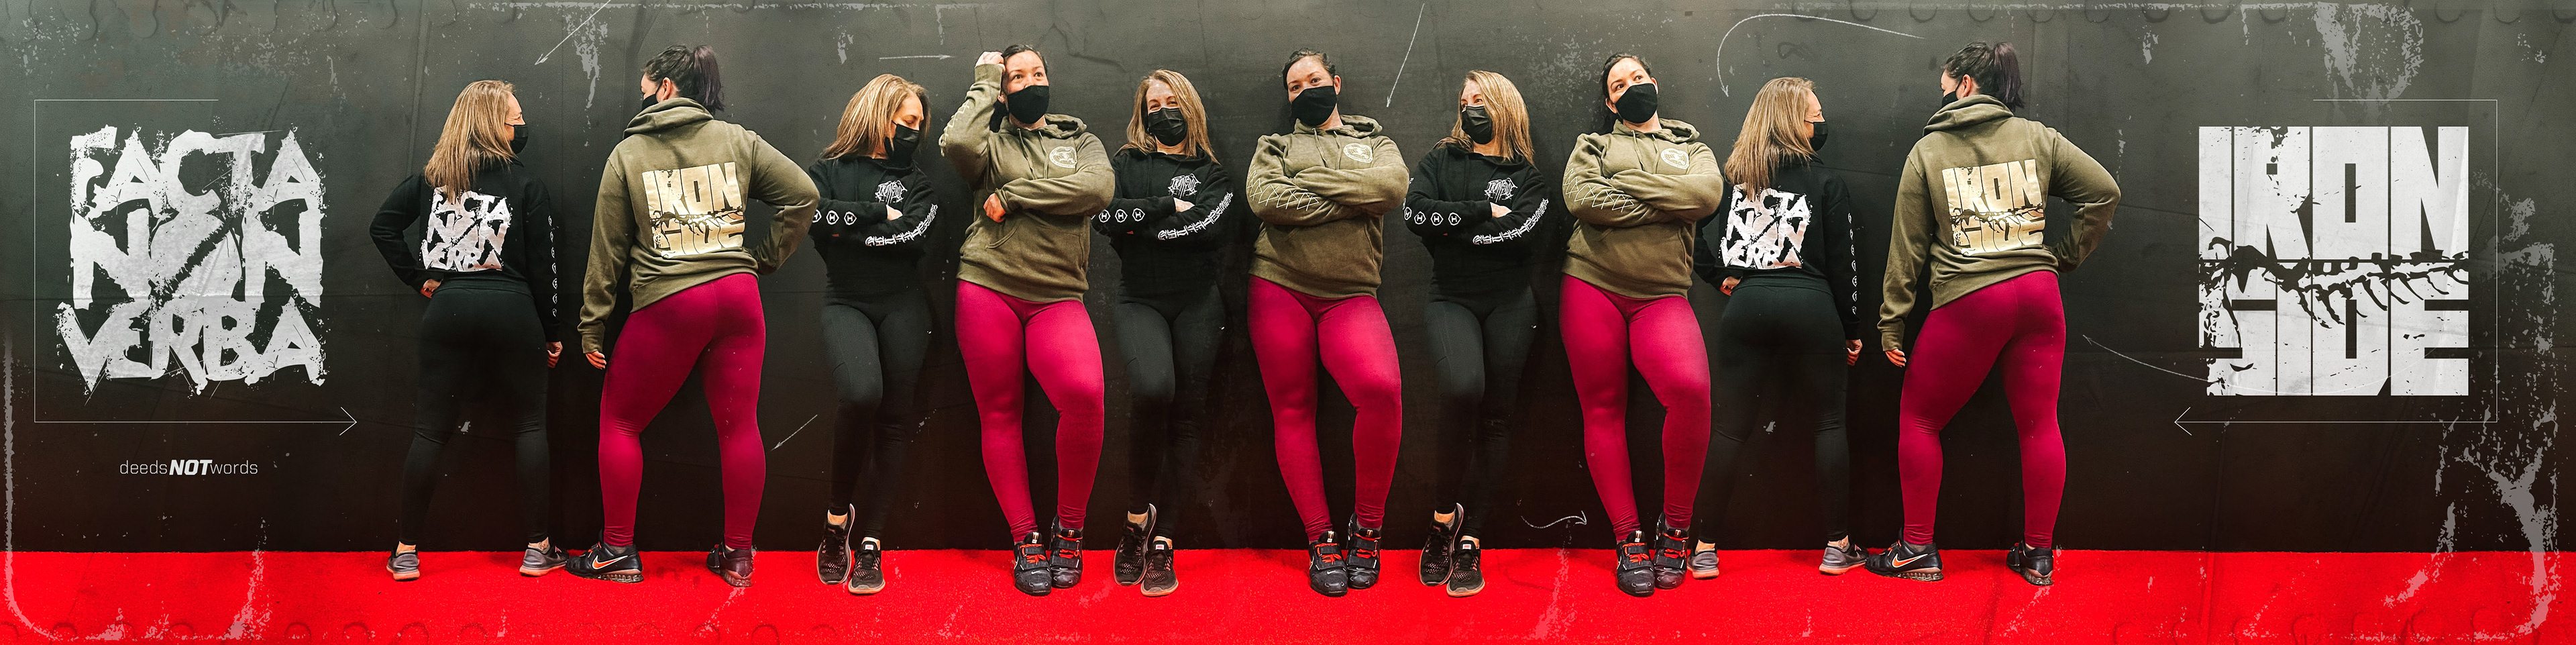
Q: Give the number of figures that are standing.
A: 10